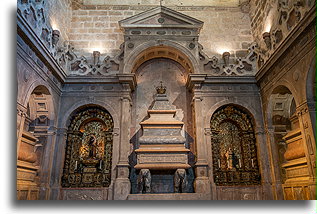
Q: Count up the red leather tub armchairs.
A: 0